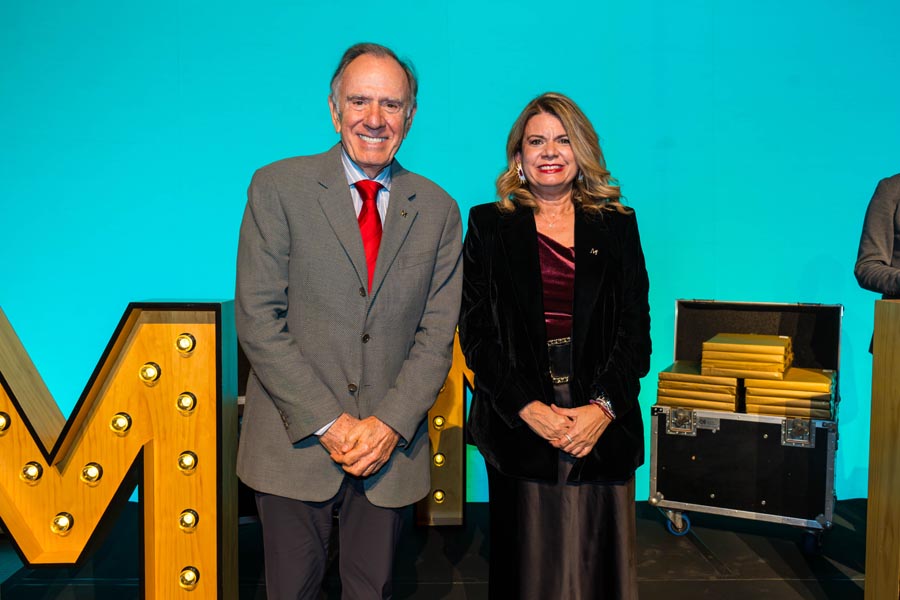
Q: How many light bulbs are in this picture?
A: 14